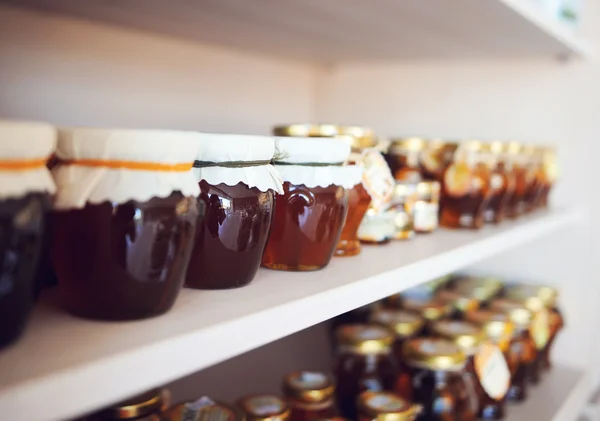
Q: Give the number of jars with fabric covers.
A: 4